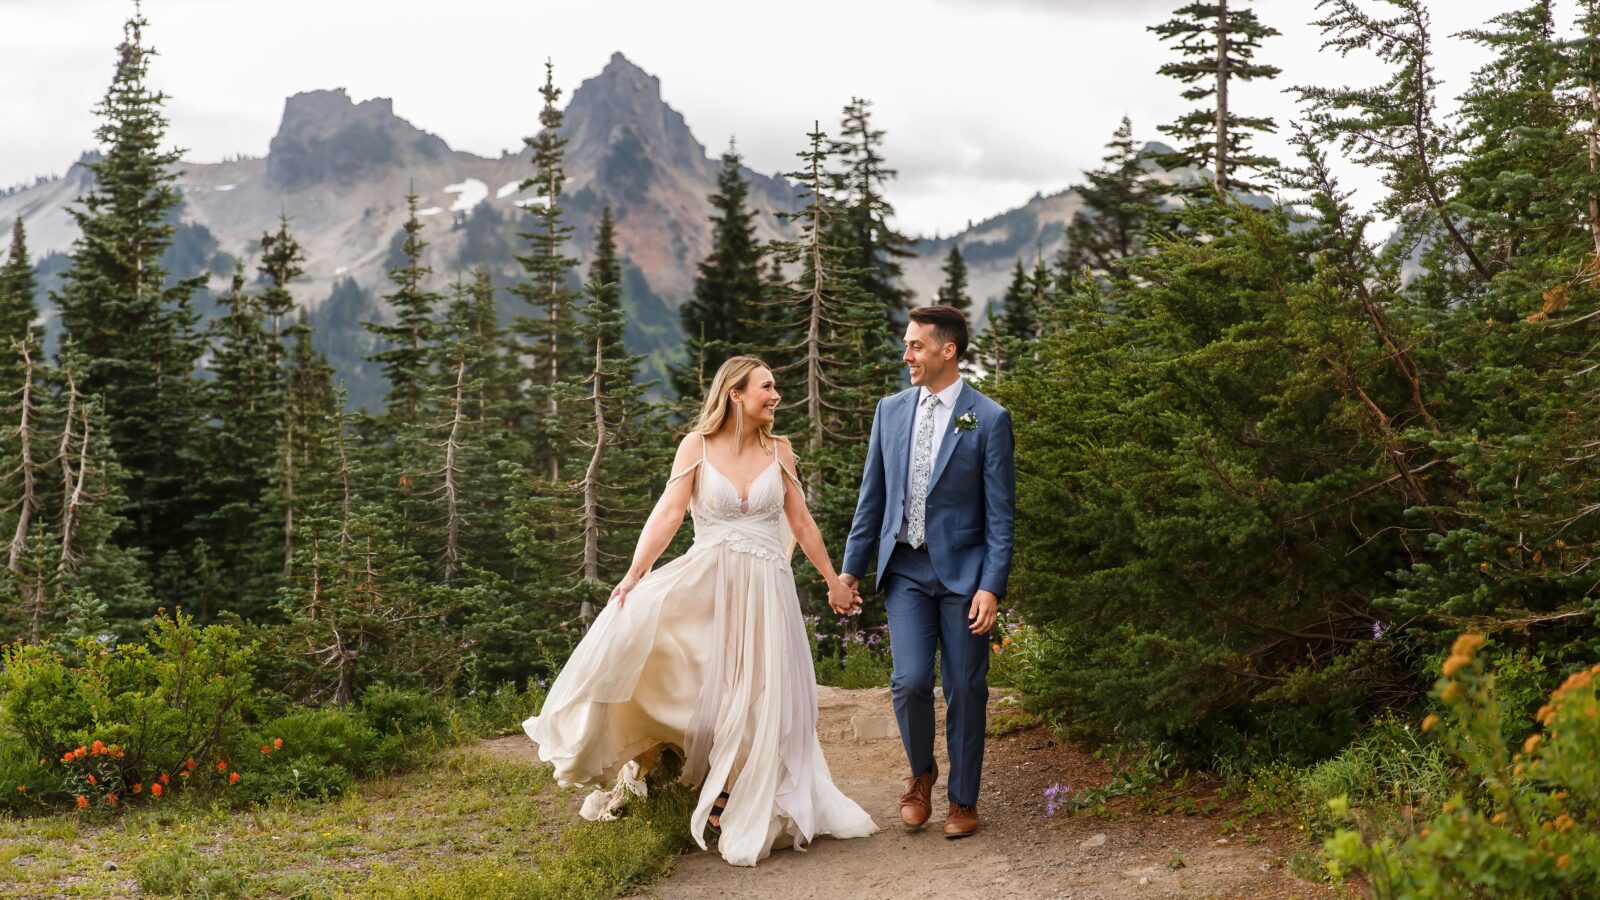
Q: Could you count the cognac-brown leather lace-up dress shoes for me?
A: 2